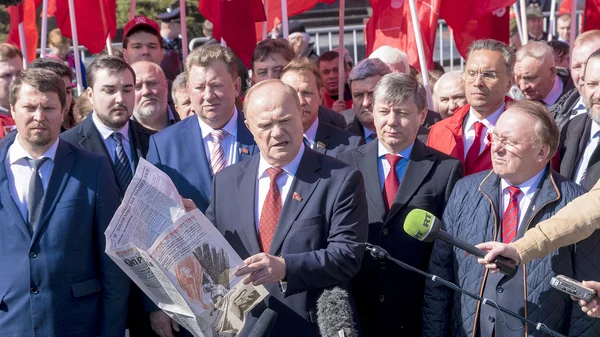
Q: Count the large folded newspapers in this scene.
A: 1